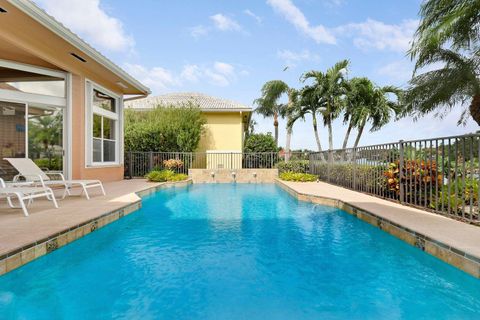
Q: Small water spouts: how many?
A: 3